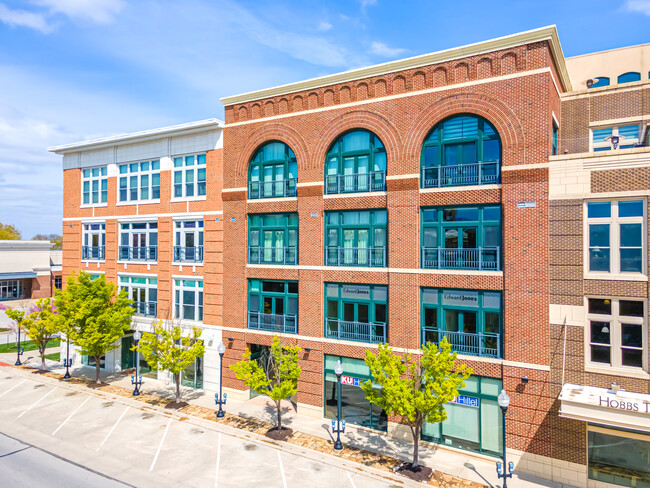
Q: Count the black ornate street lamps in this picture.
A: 6